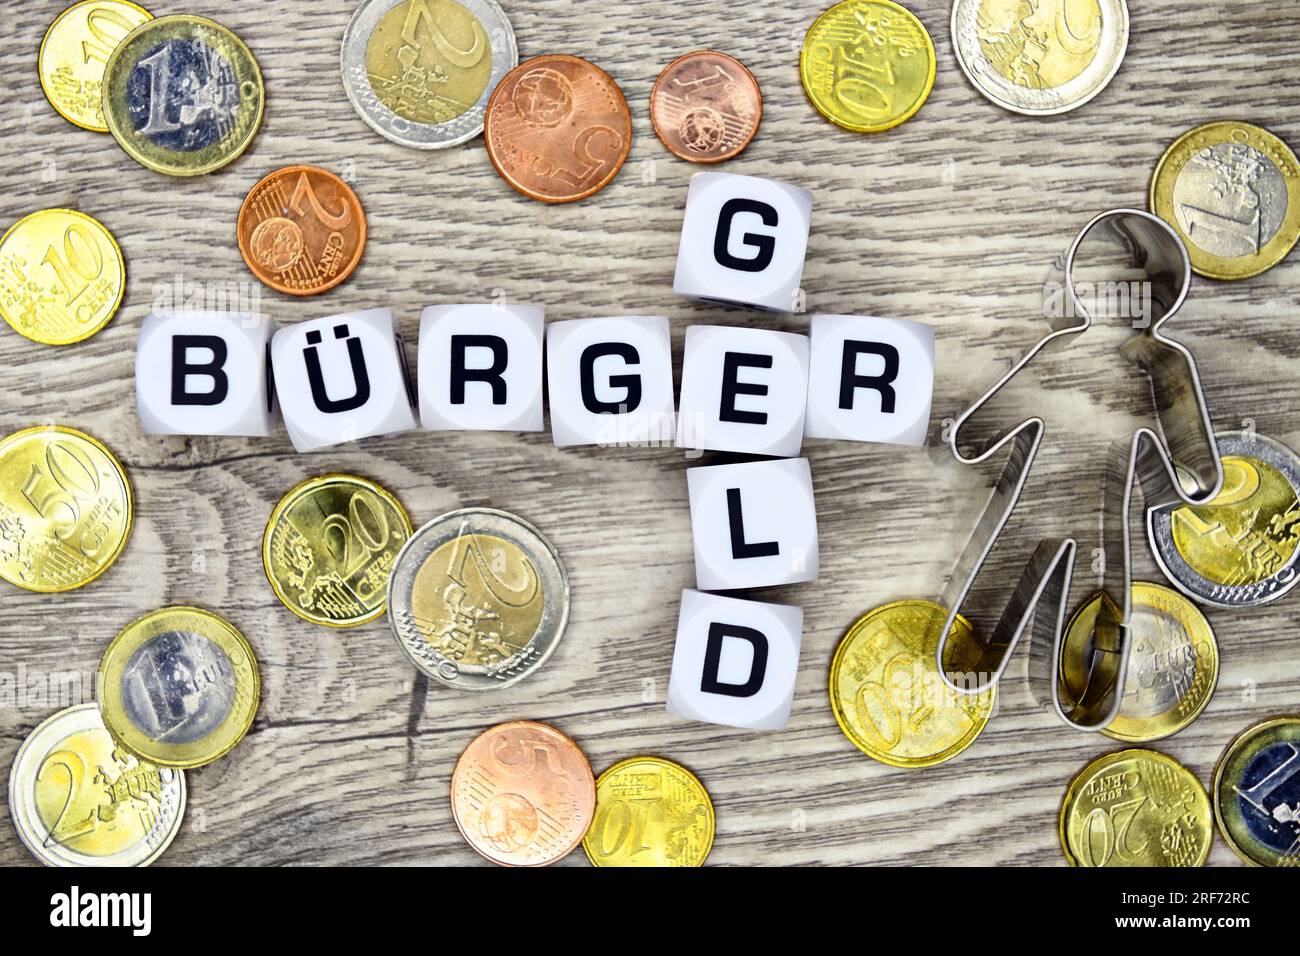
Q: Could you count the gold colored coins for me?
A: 8